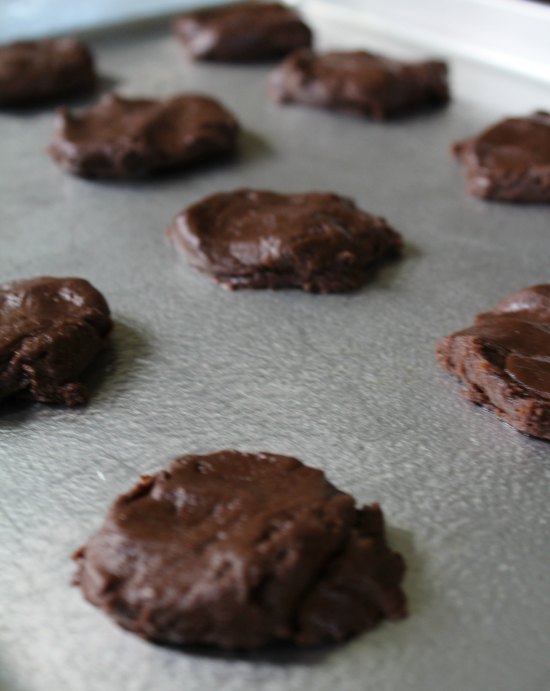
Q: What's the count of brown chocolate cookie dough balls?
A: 9